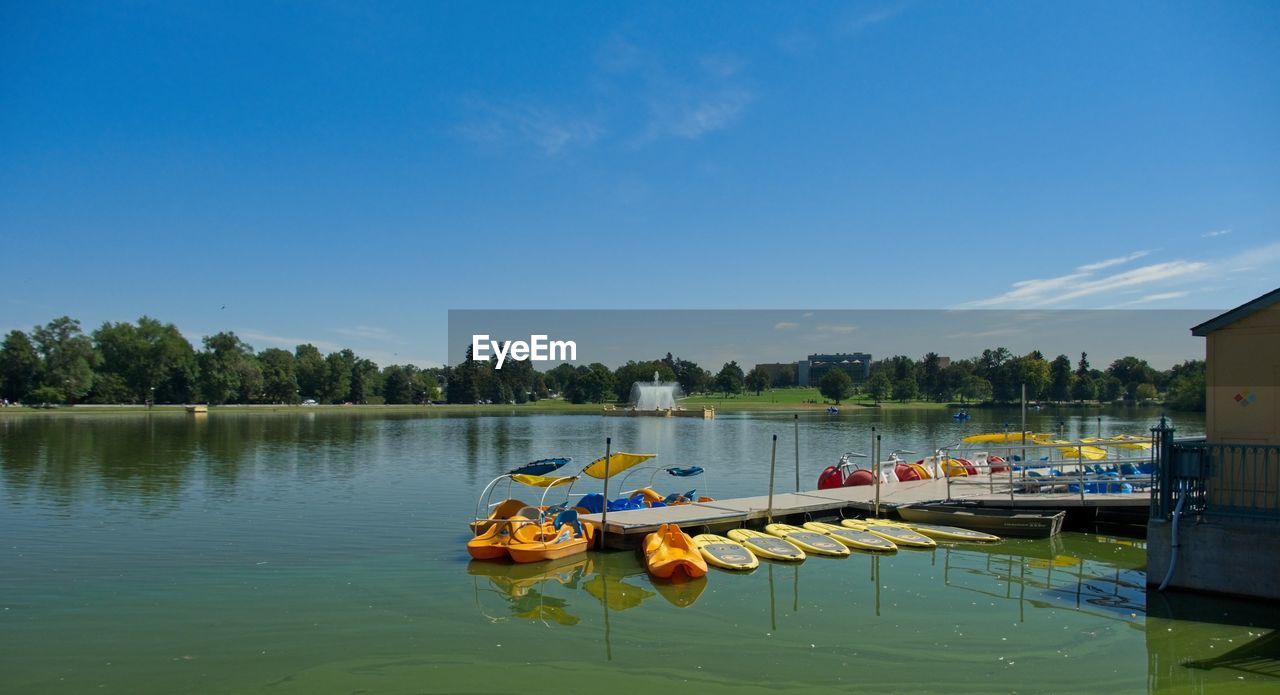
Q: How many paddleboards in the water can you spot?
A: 6